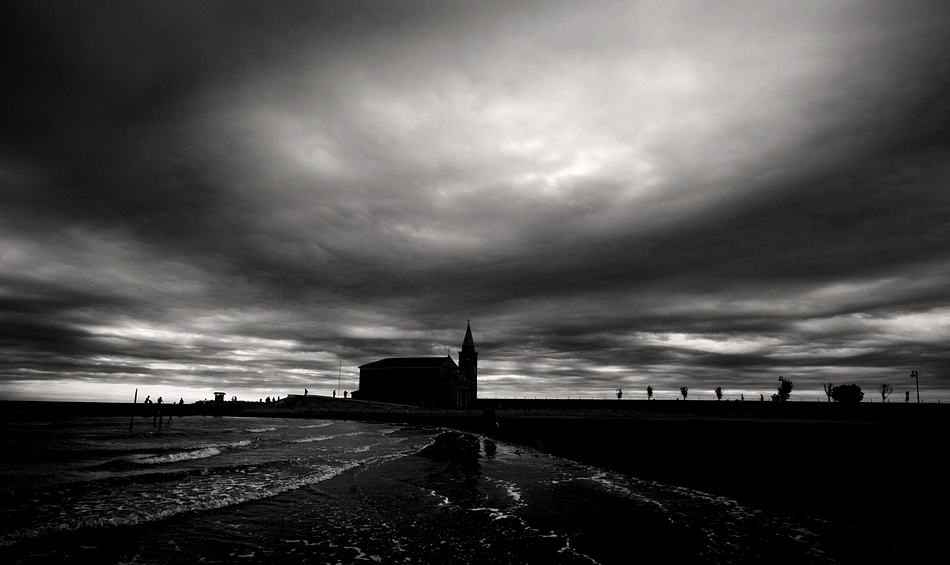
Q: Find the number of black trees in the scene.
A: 8